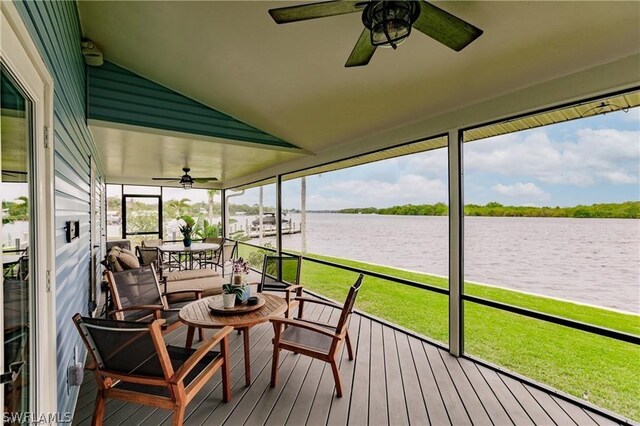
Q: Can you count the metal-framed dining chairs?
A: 4